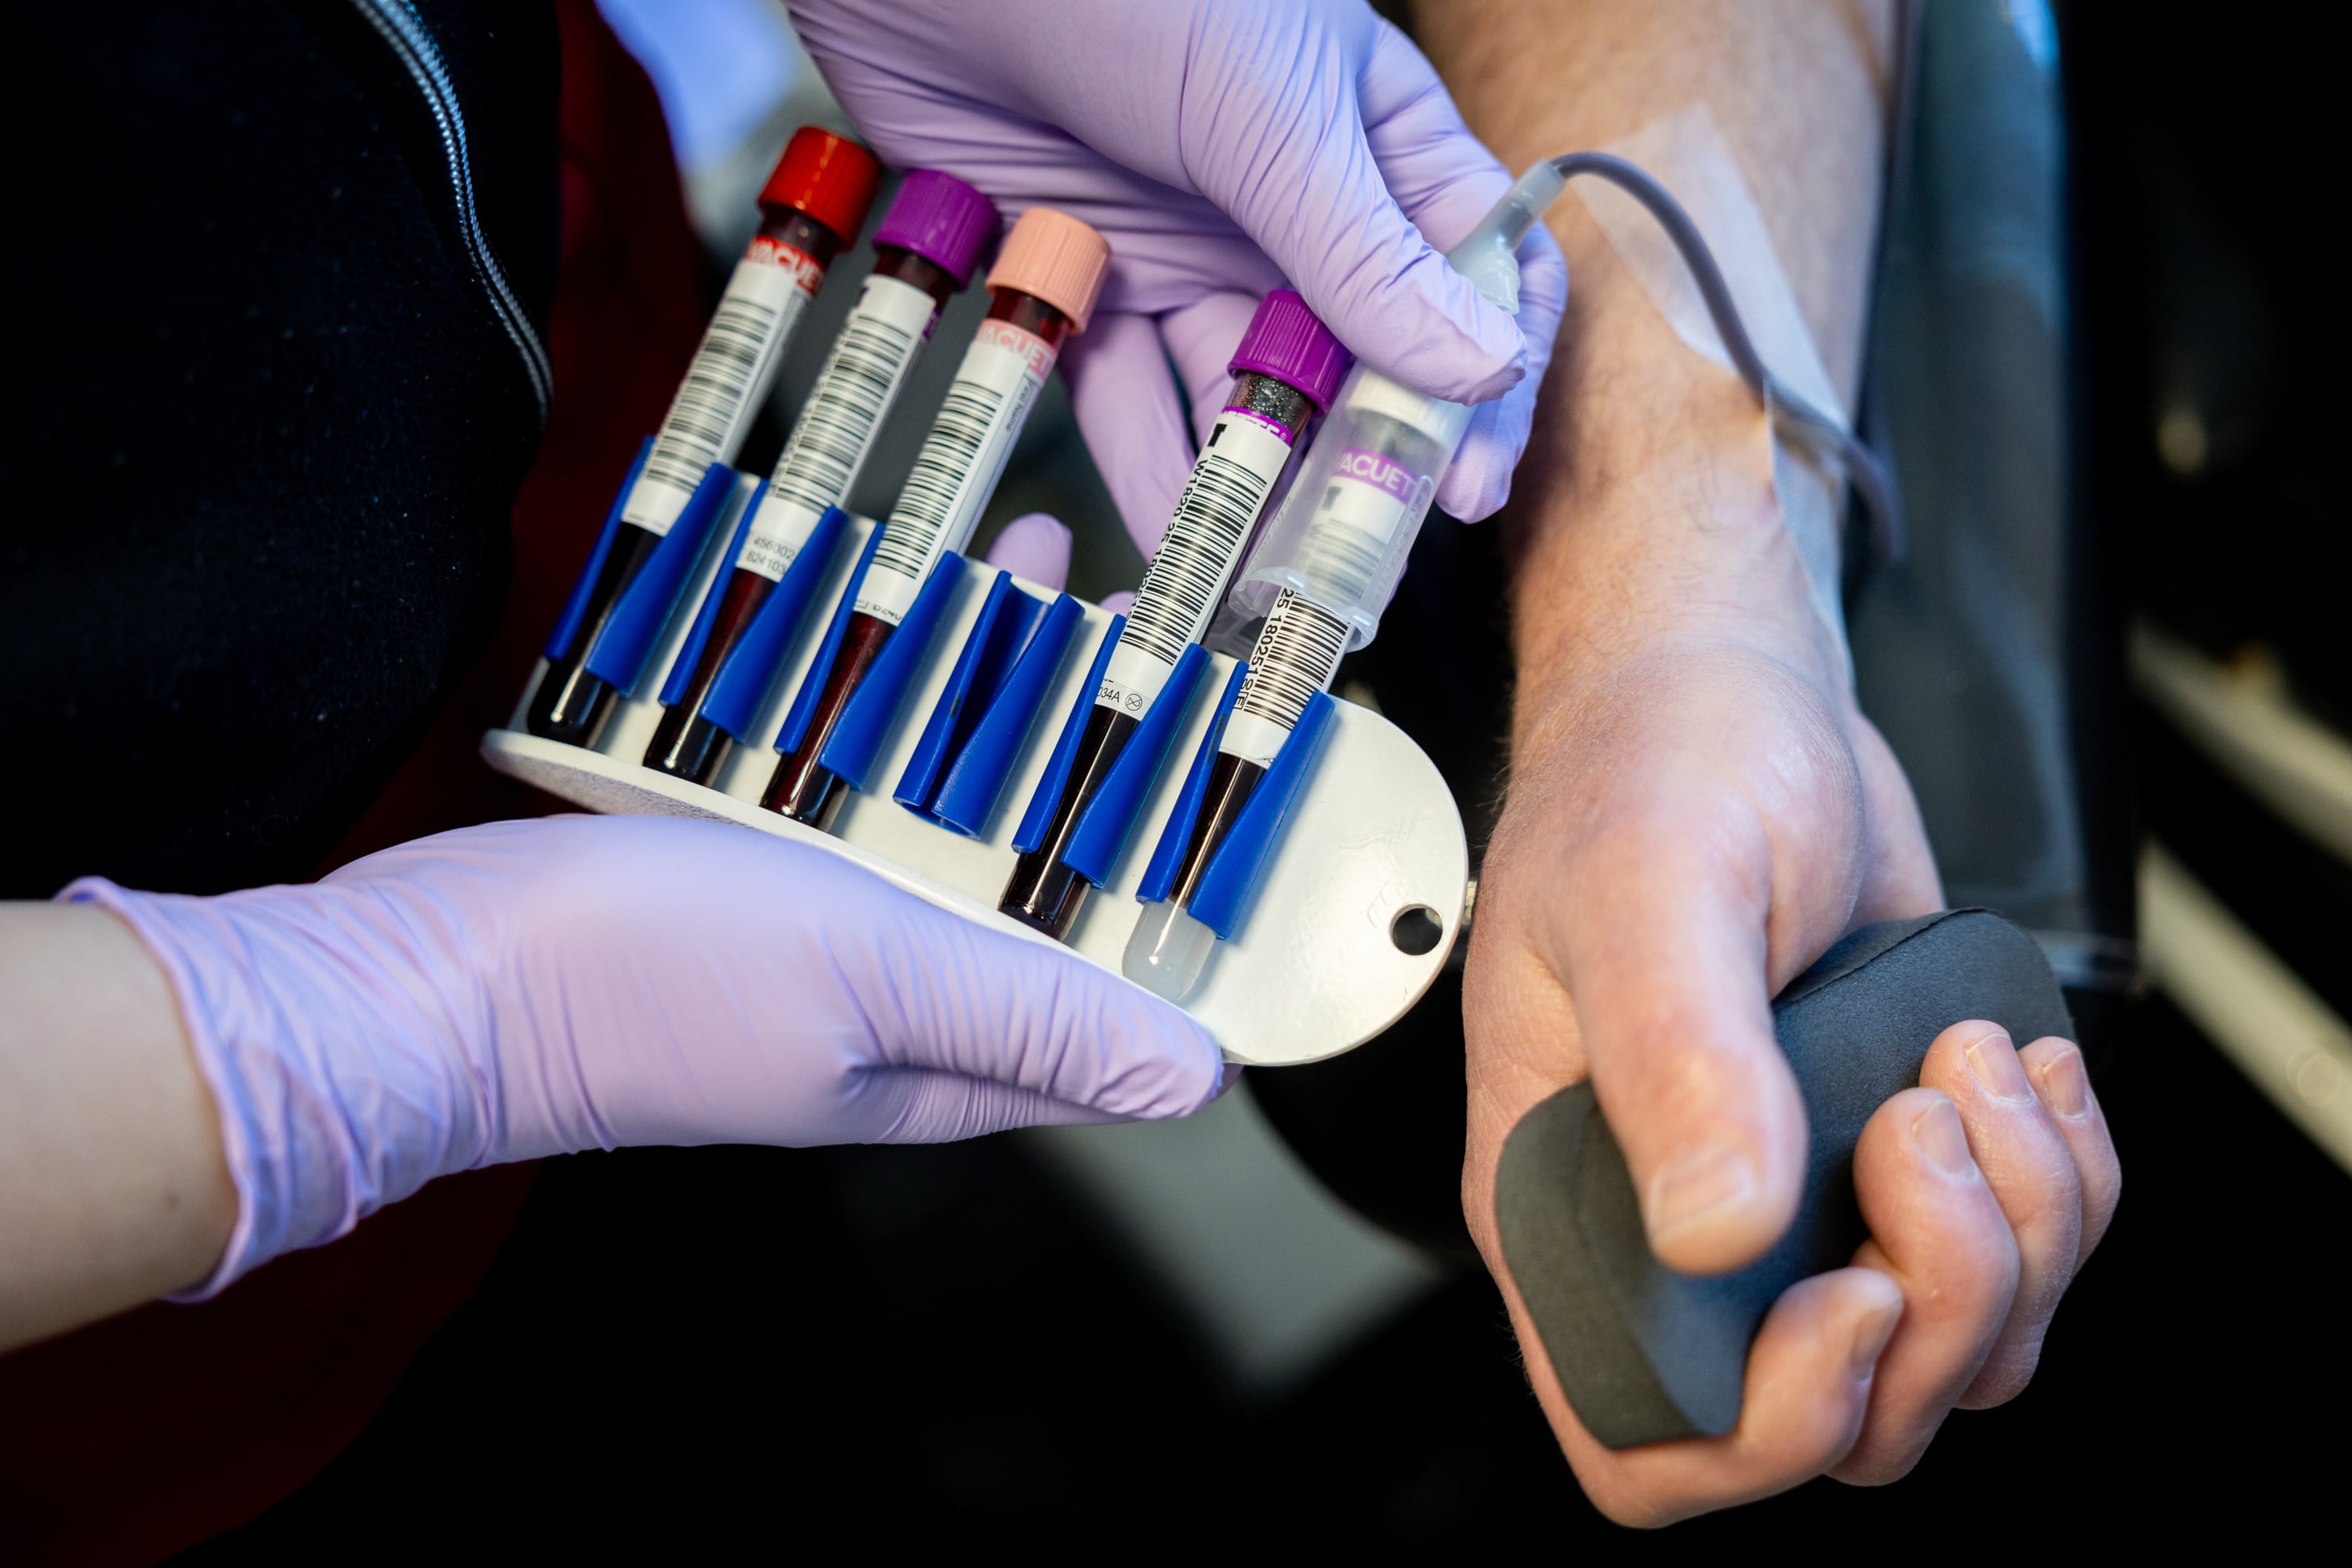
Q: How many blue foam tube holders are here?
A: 6